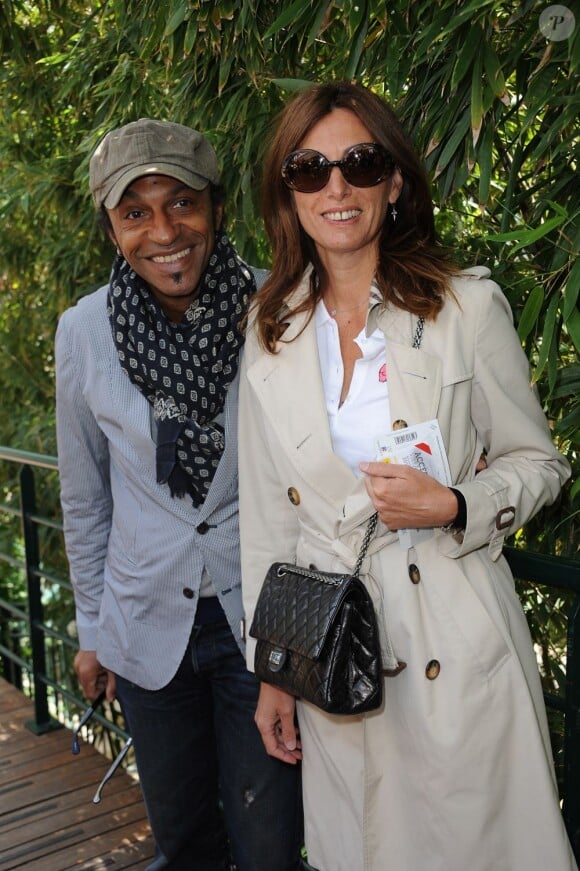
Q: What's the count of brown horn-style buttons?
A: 4